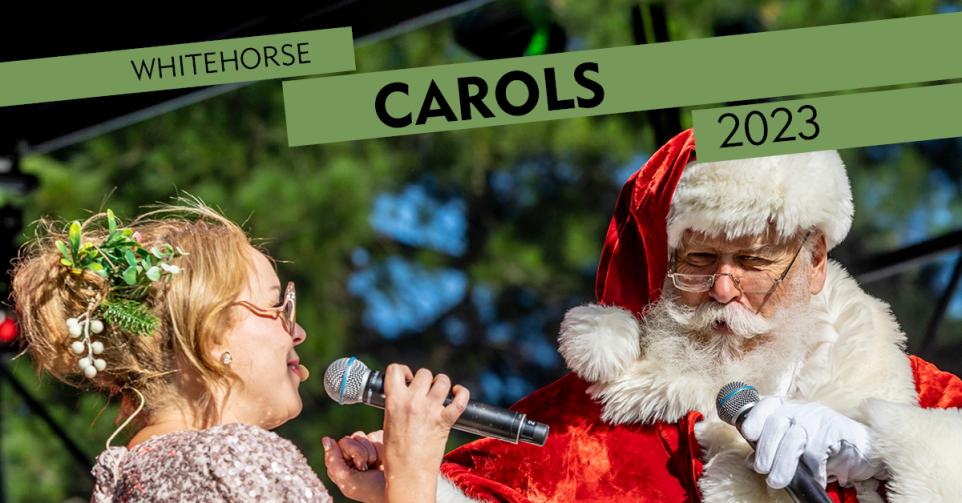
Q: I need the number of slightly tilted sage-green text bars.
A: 3